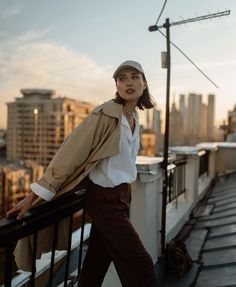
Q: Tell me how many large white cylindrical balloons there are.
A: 0